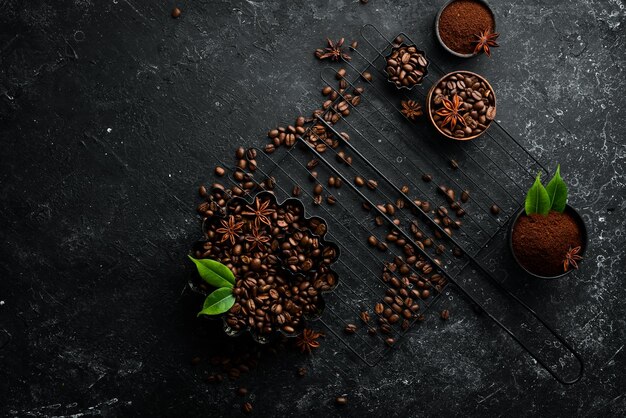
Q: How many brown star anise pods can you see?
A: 9